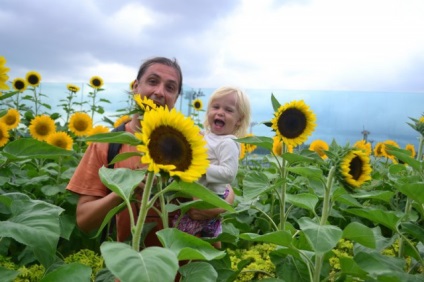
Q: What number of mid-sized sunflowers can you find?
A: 2